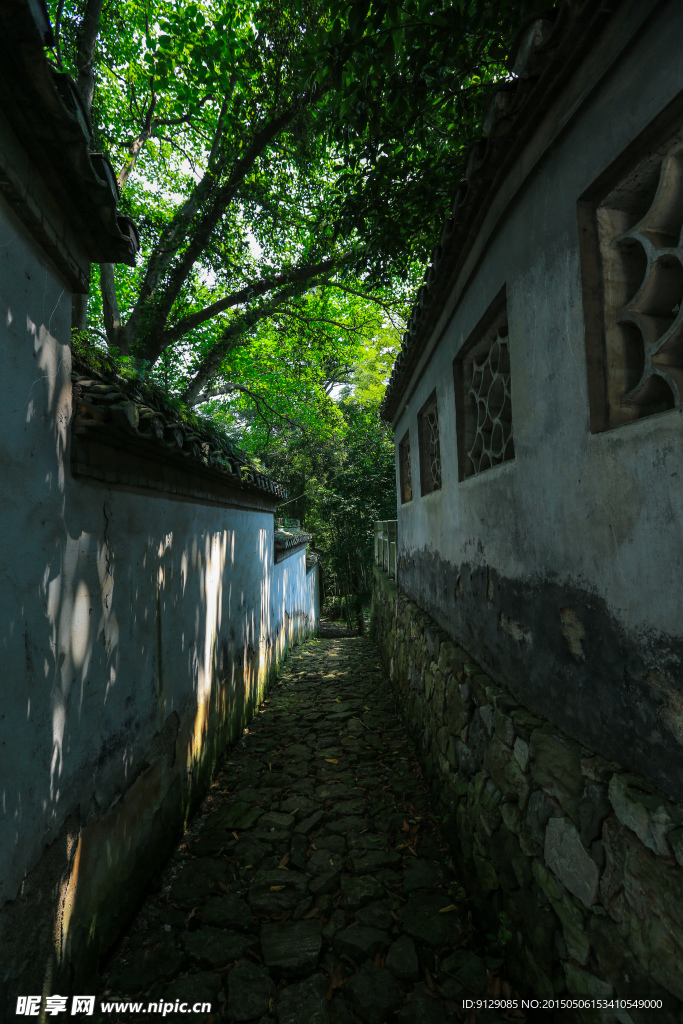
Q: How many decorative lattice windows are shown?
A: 4